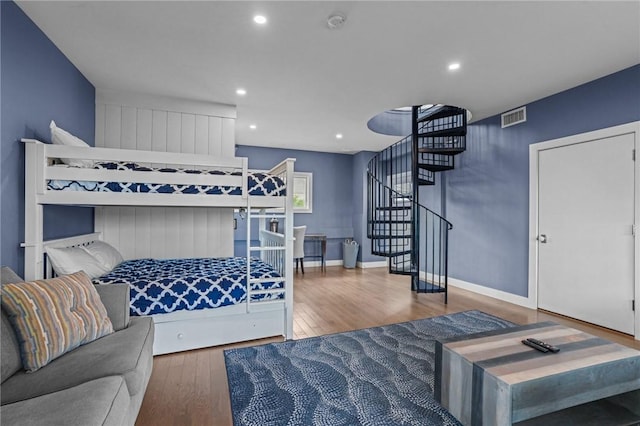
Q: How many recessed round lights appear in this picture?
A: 5